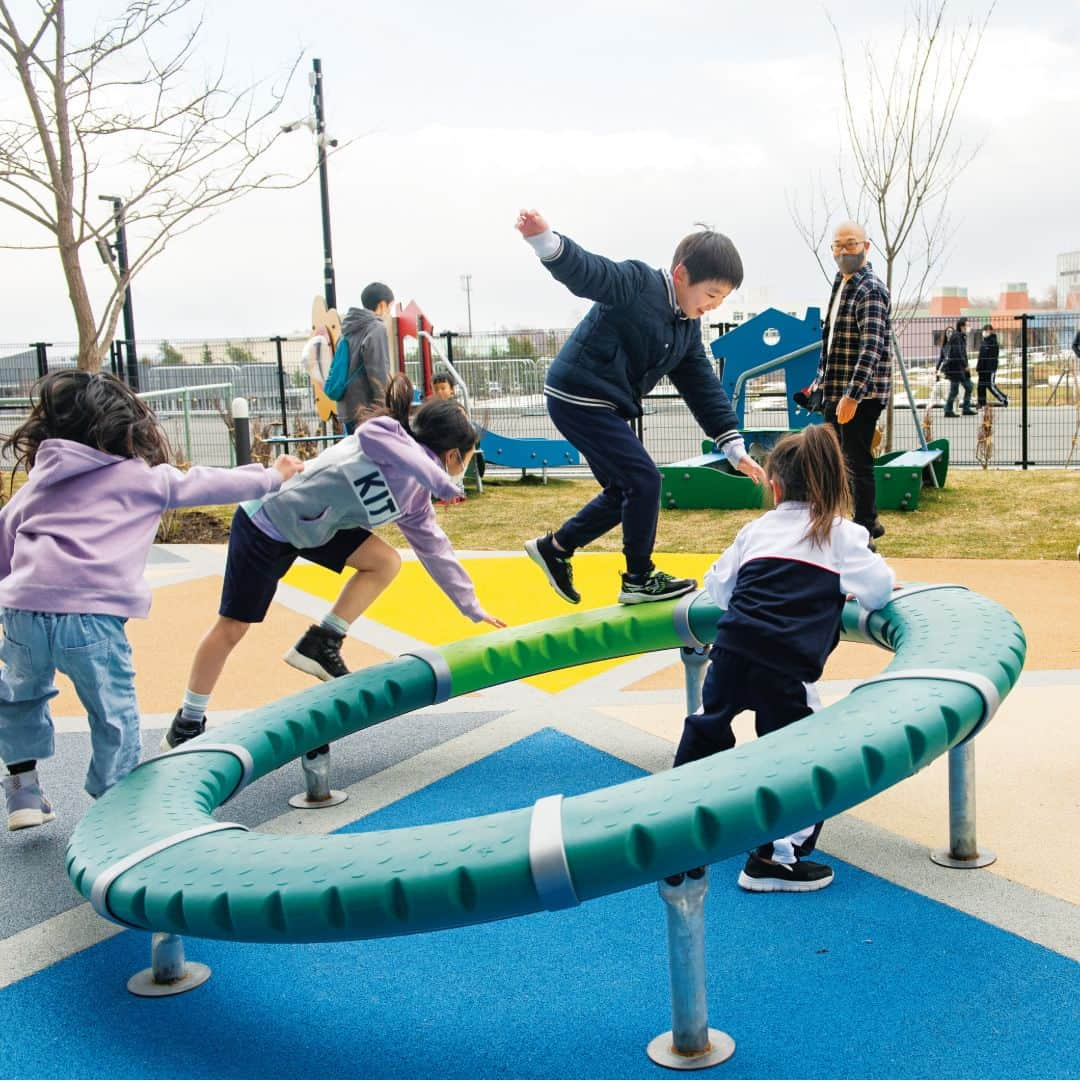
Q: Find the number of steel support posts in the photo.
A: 5